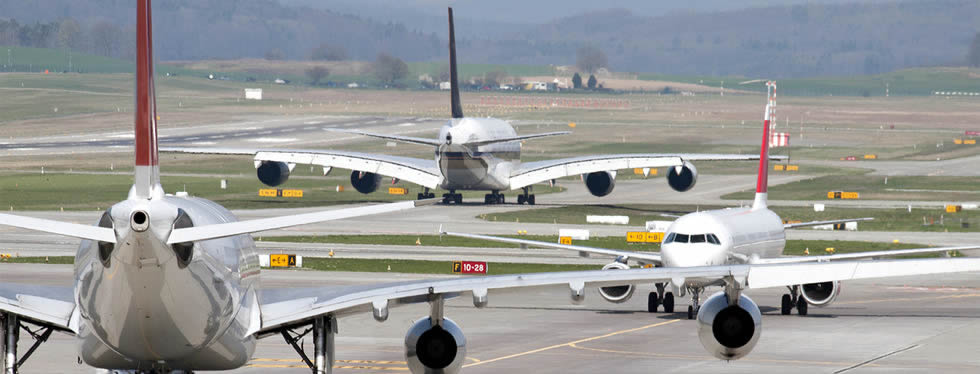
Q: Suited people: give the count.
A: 0